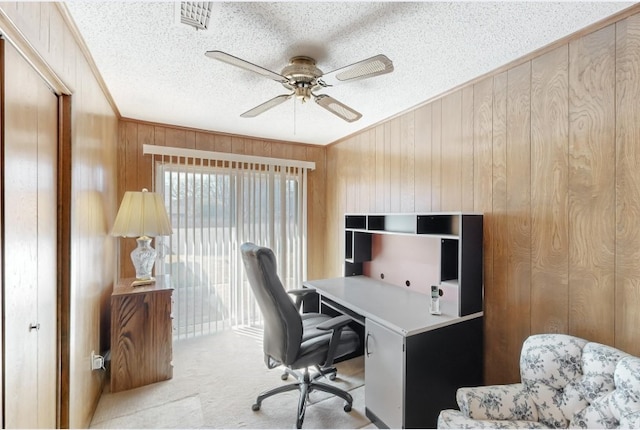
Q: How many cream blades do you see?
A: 4